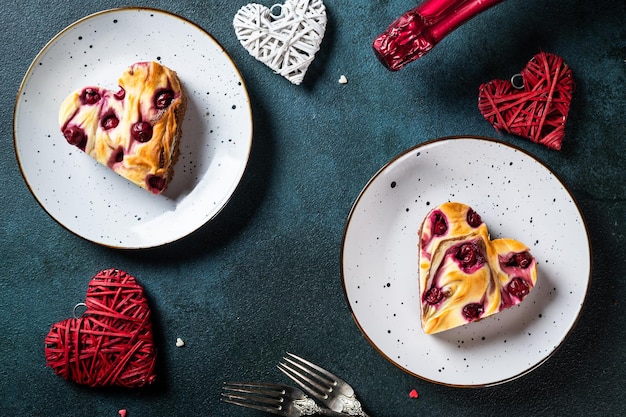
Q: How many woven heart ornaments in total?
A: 3